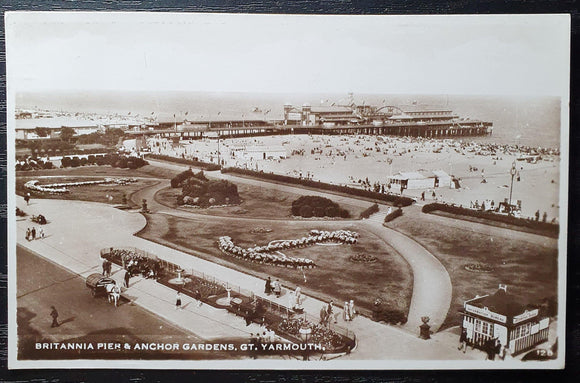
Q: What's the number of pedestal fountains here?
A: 2